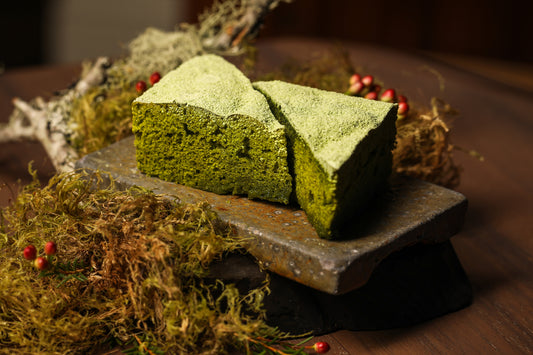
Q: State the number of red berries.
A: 14